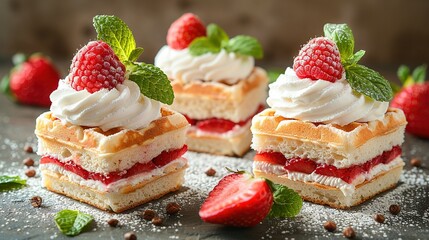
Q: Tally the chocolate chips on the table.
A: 15